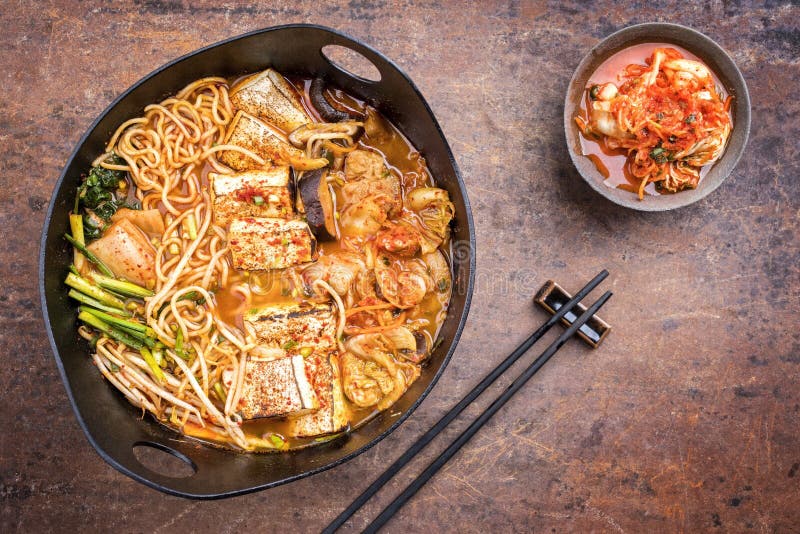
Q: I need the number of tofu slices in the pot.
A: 7